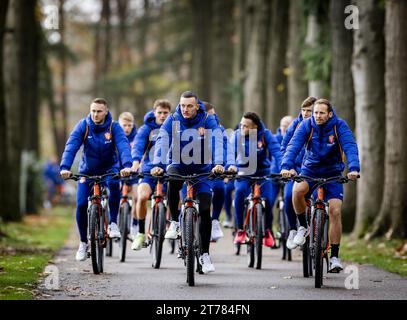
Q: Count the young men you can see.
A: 9